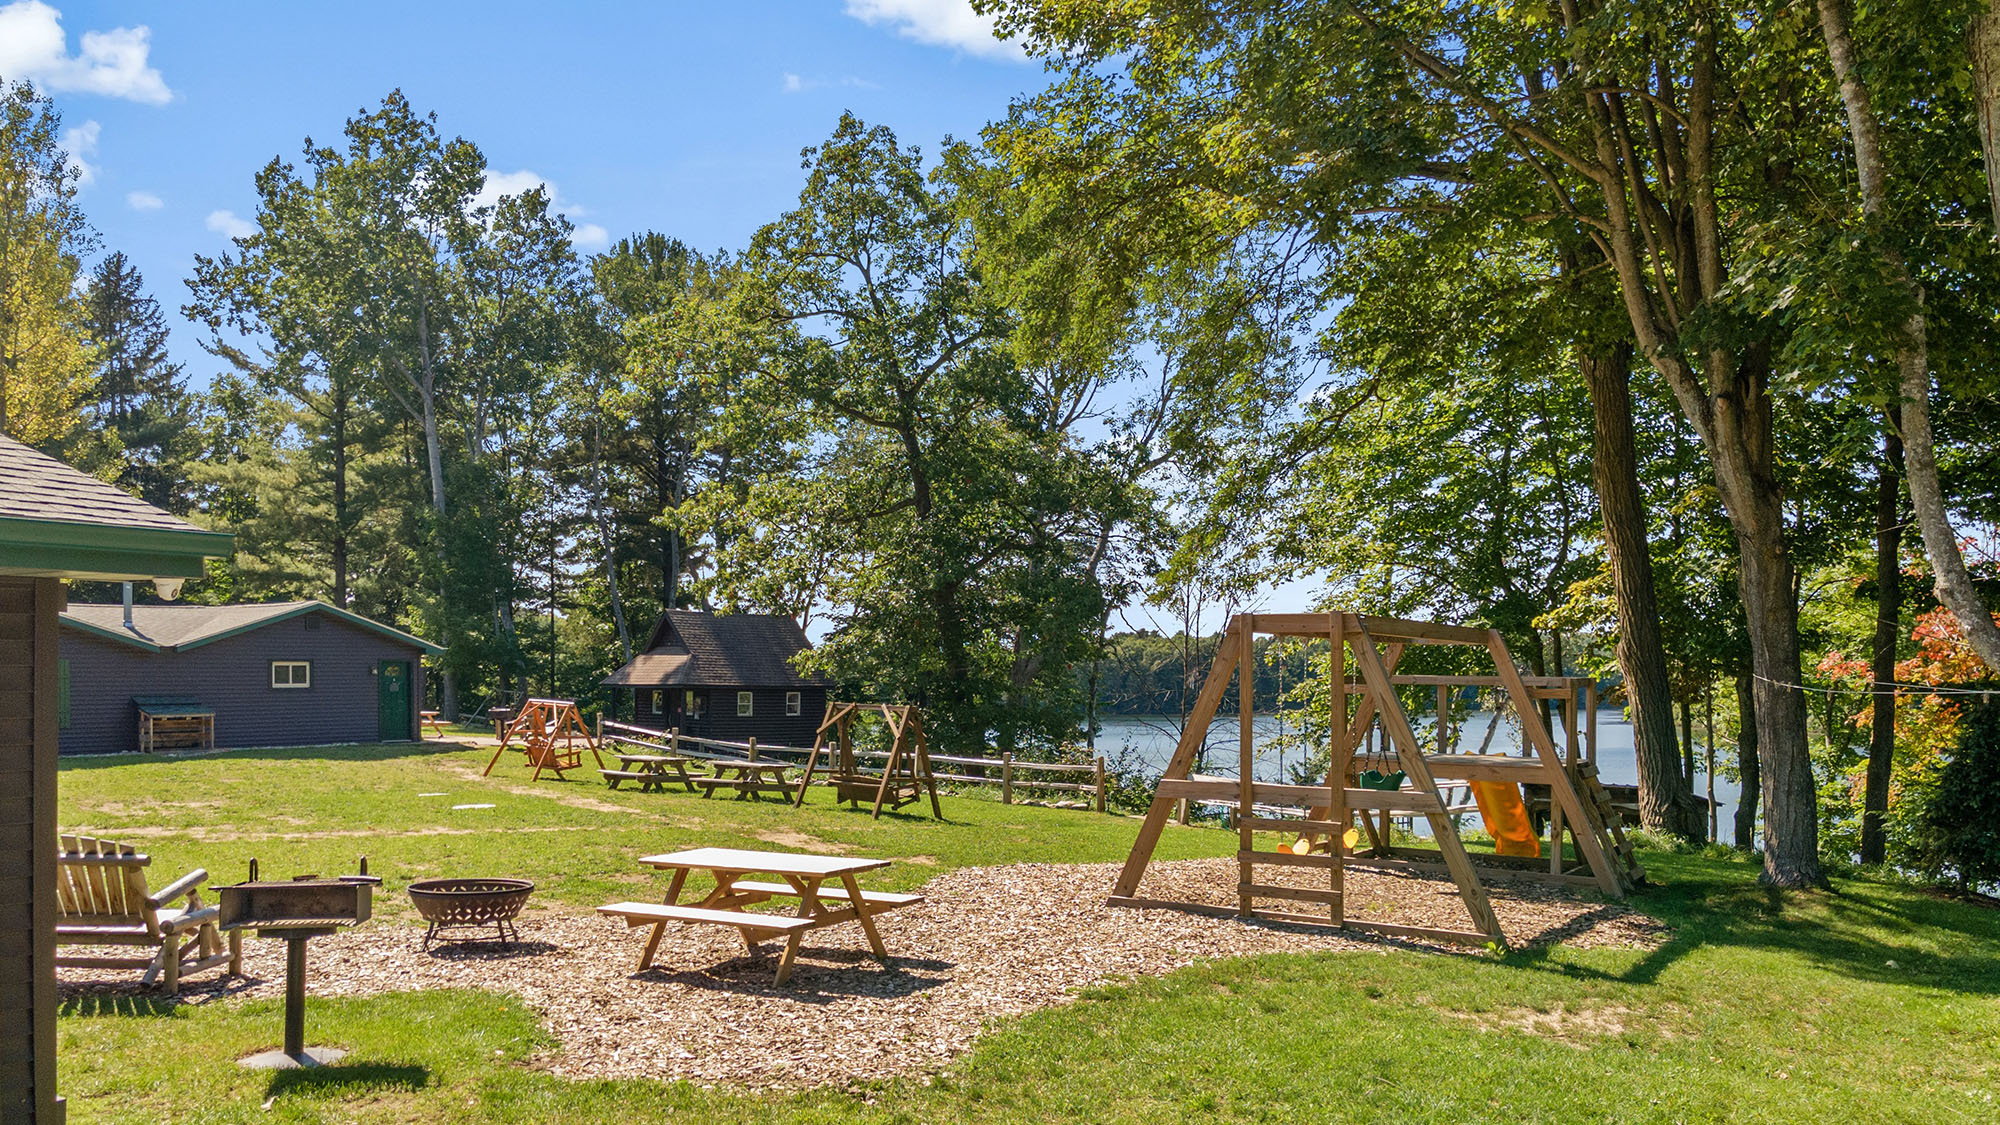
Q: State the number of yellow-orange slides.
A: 1